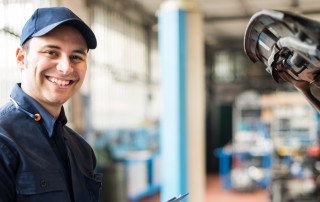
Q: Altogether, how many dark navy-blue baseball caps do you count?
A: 1